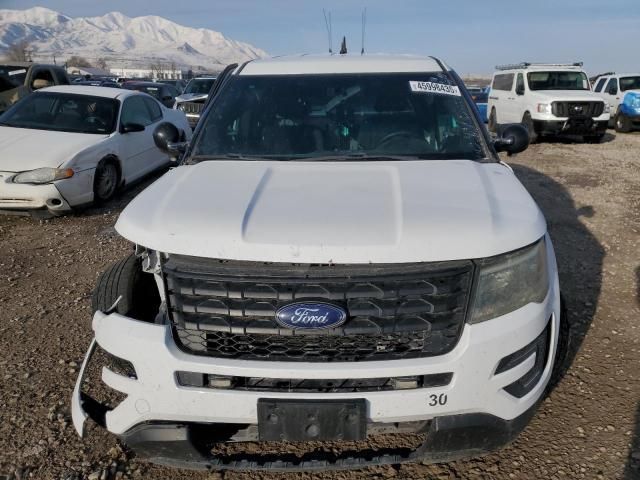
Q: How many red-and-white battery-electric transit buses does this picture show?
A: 0